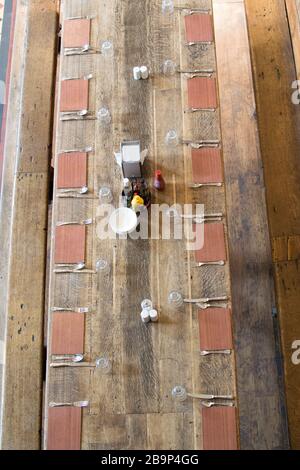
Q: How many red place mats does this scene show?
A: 12